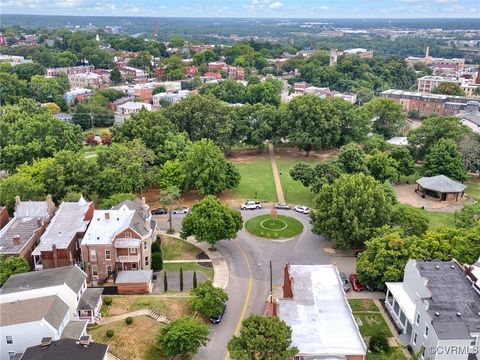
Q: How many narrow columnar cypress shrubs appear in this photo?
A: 3